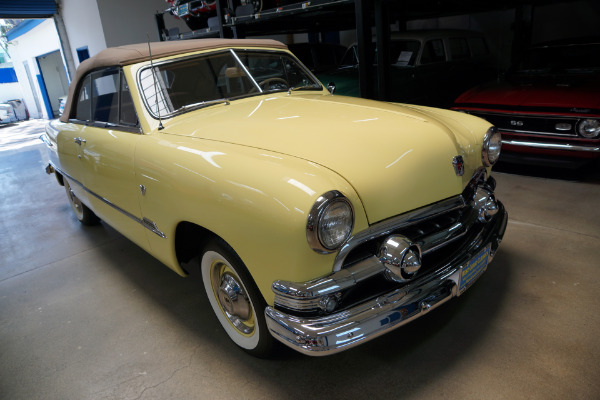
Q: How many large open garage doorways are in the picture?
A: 1